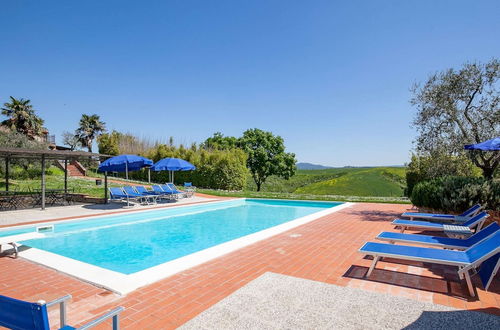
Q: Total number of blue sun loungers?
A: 10